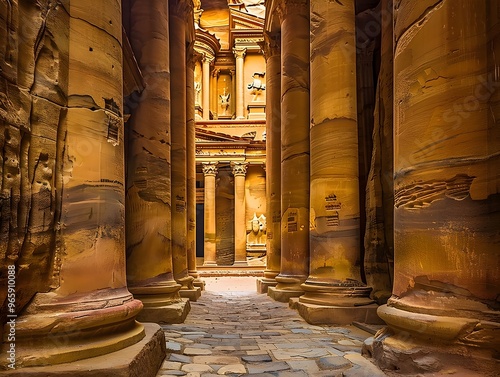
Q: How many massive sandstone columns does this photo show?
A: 8